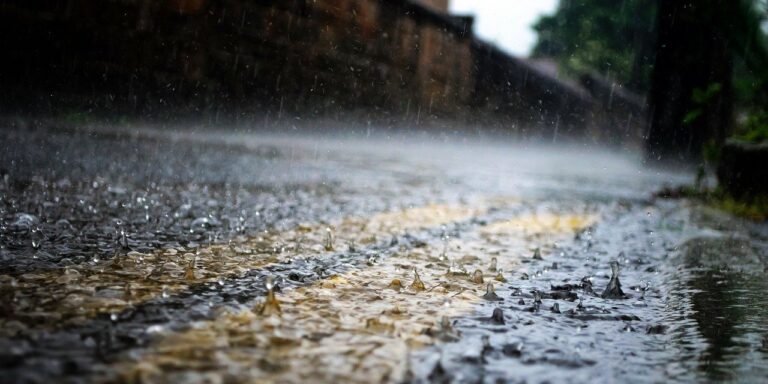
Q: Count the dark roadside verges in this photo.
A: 1